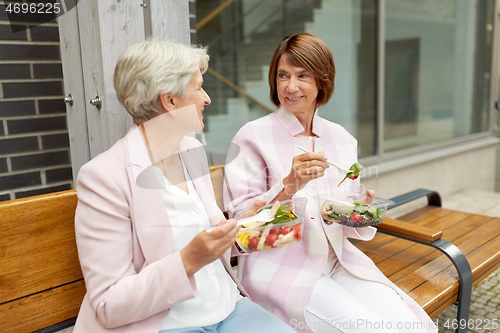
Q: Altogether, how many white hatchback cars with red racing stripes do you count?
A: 0